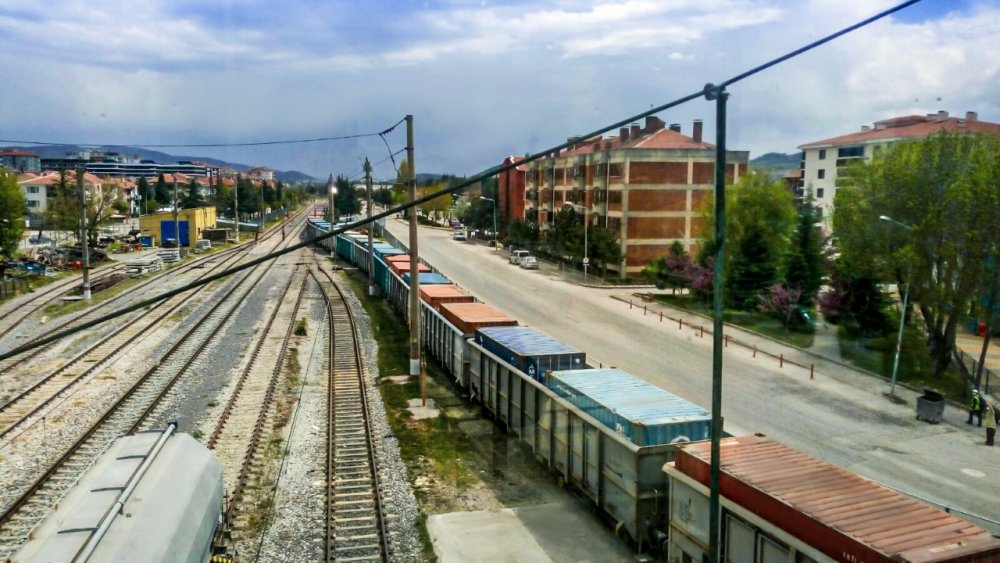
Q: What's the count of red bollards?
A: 9